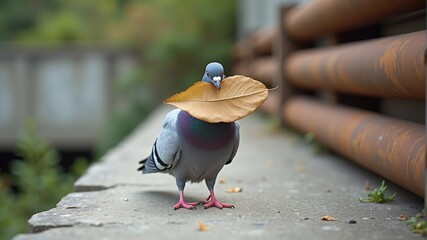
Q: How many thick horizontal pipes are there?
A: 3